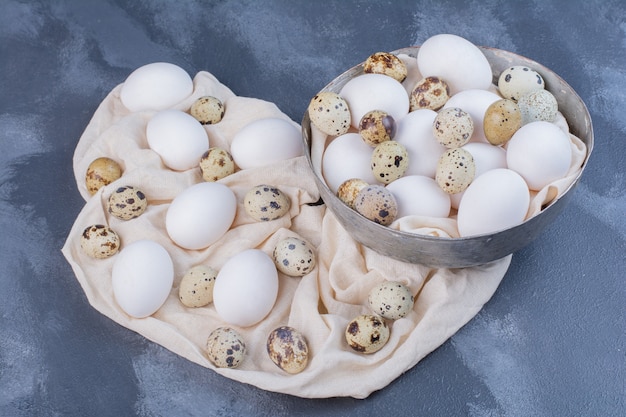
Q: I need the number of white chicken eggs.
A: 15